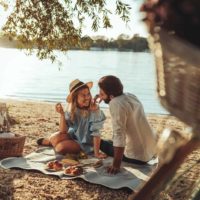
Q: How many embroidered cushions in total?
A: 0